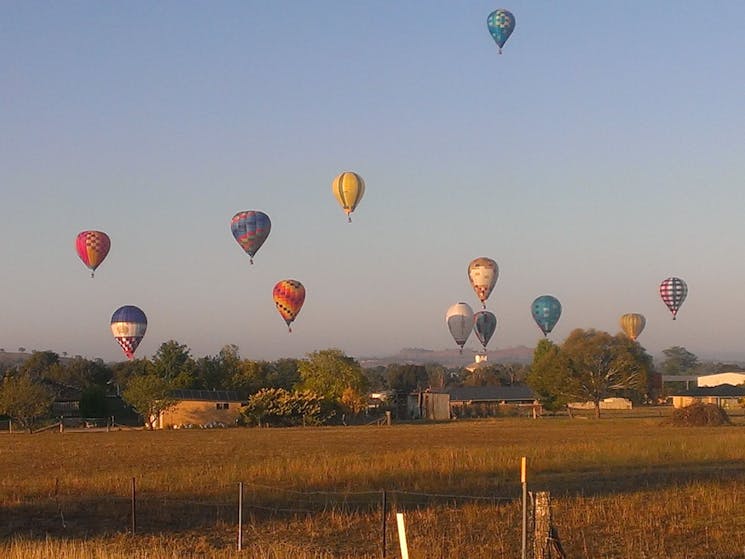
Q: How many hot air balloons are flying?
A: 12